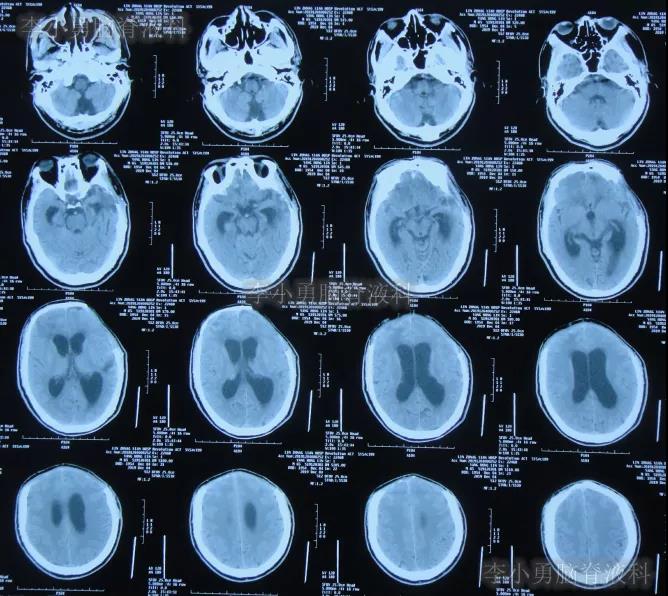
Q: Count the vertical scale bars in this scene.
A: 12